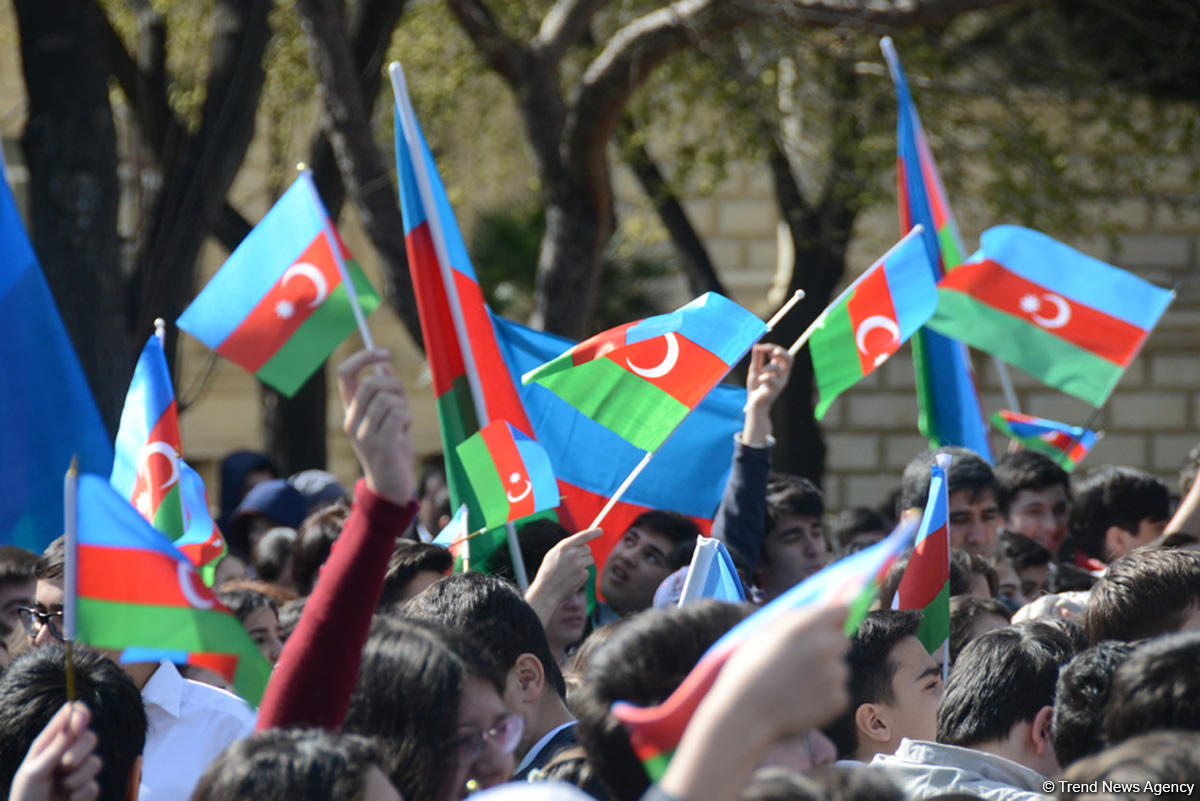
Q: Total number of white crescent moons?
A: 7